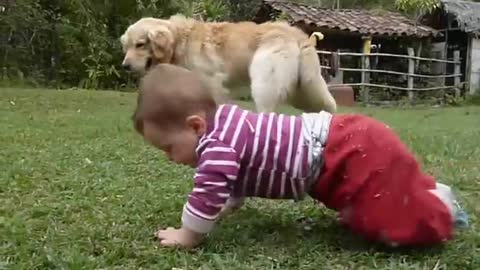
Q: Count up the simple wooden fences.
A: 1